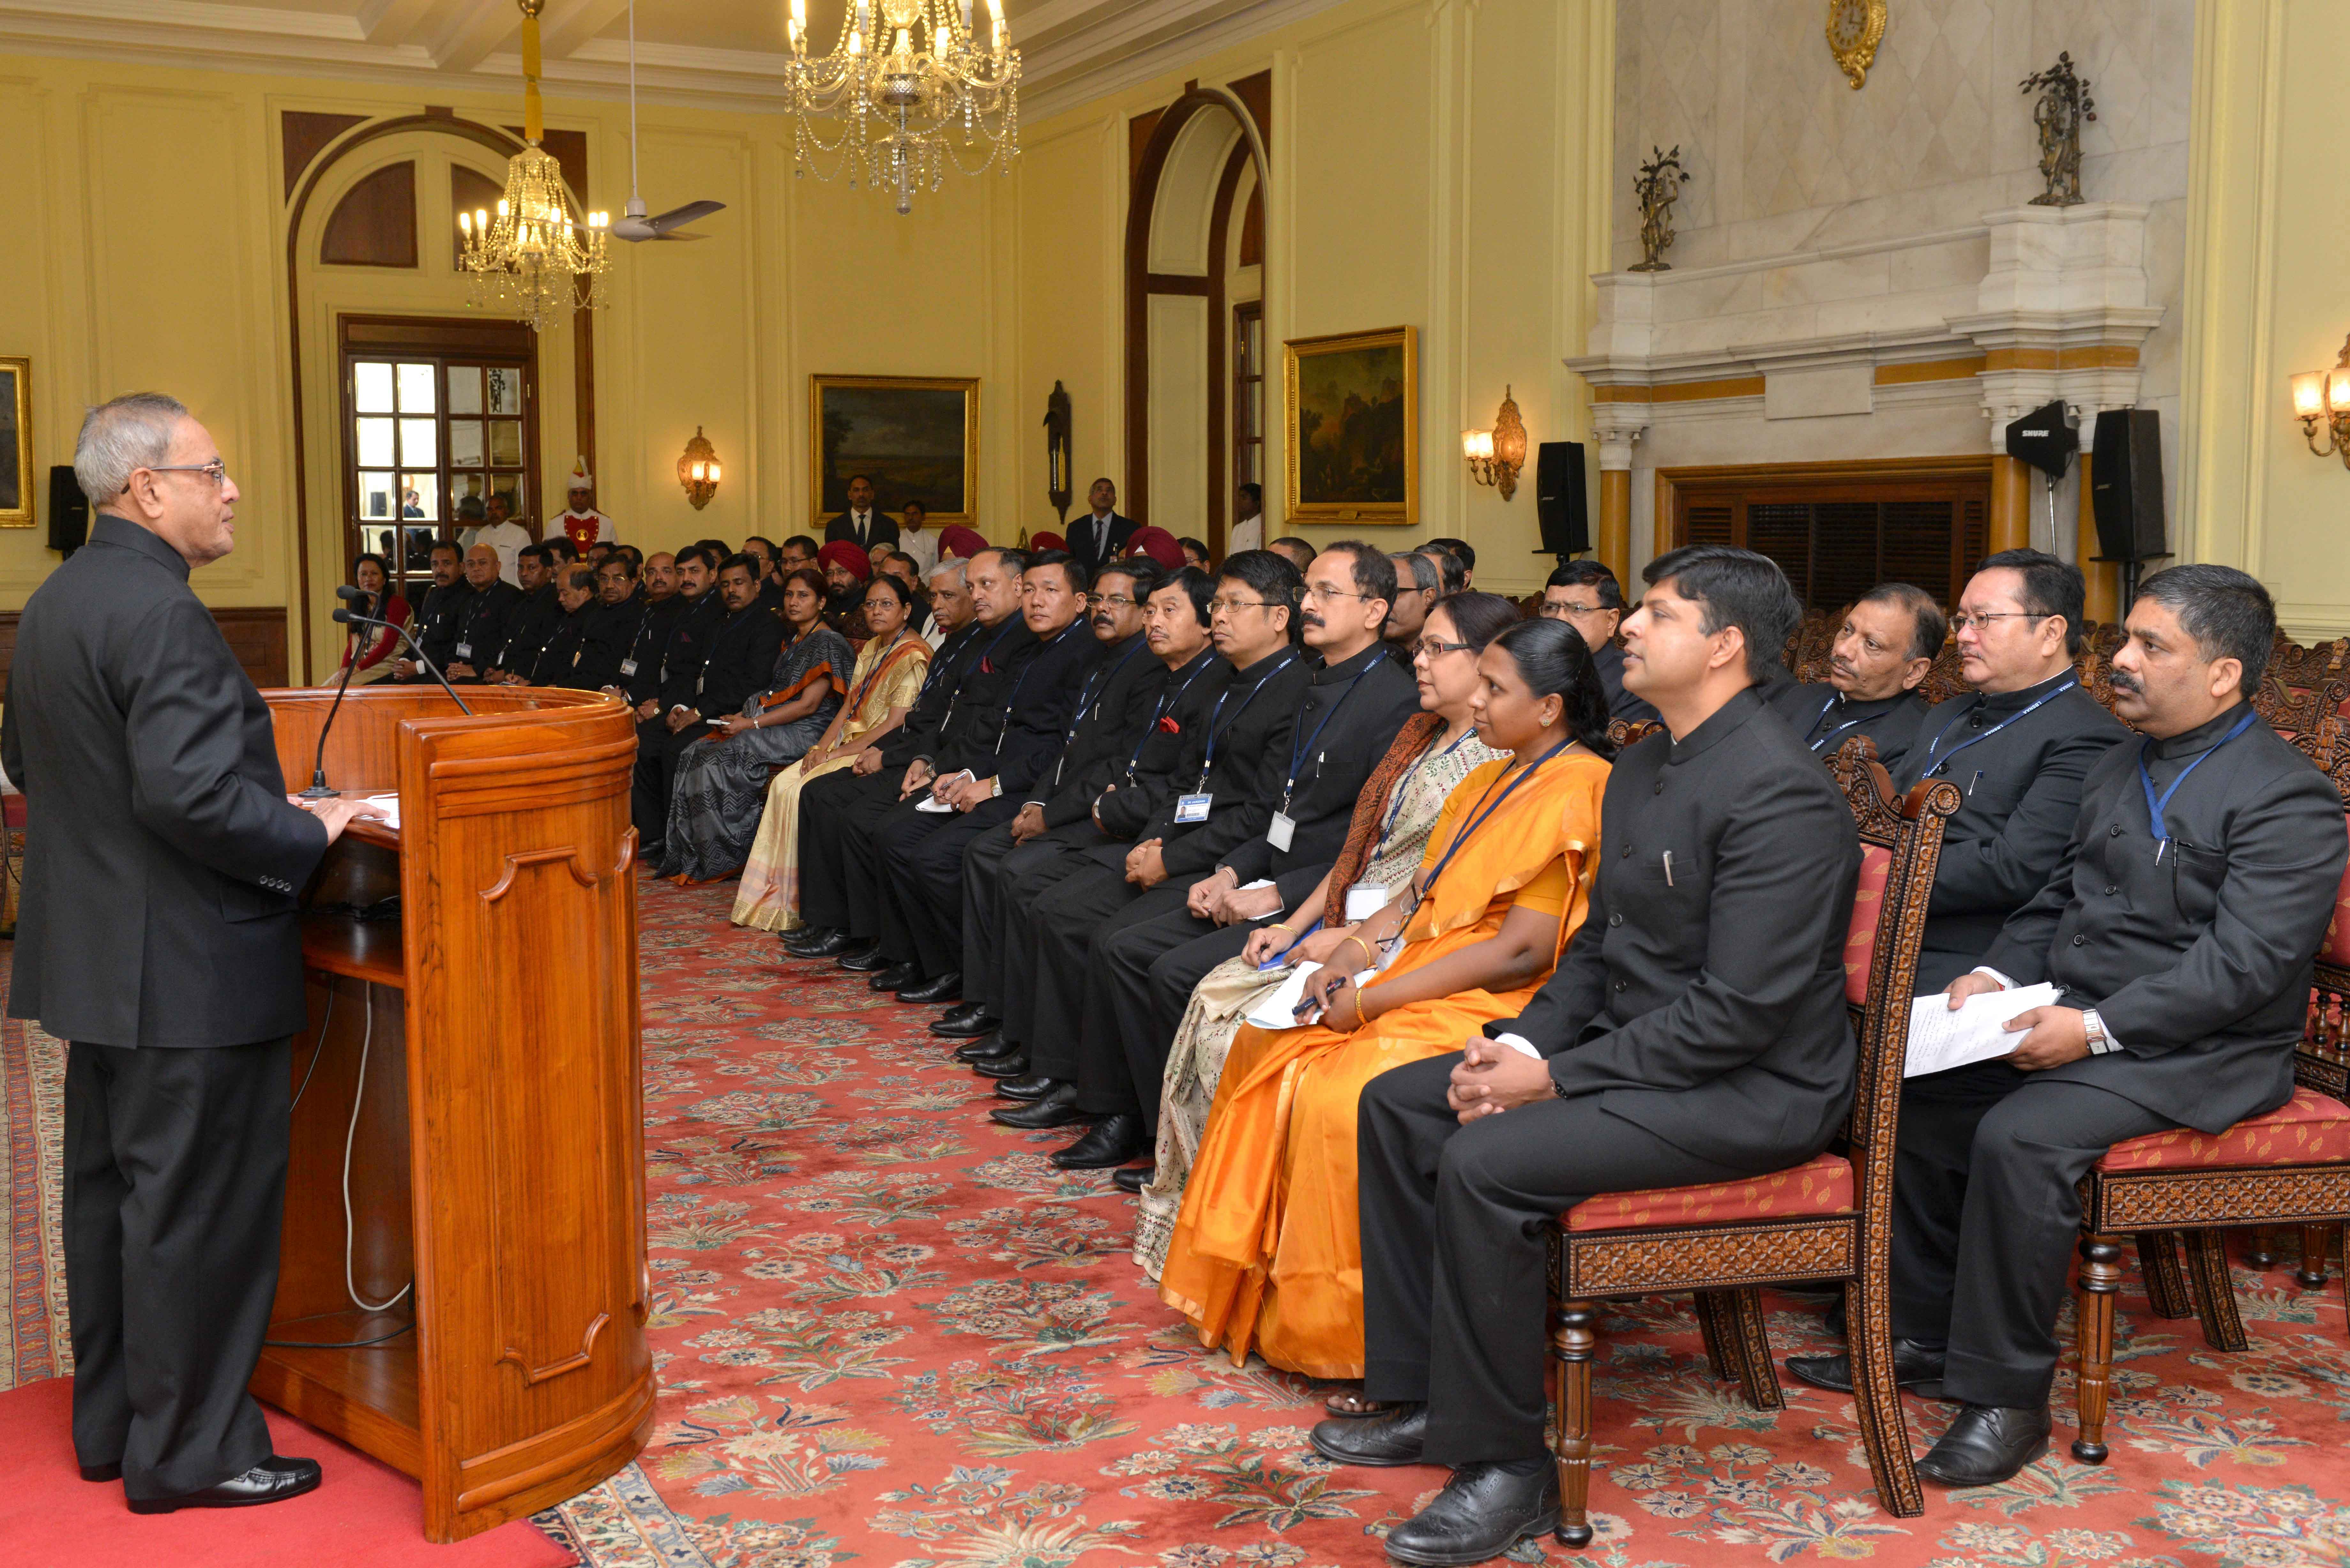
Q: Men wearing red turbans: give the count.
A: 4